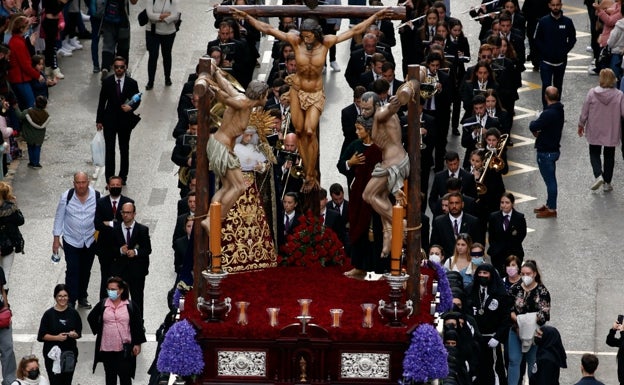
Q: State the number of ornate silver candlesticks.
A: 2